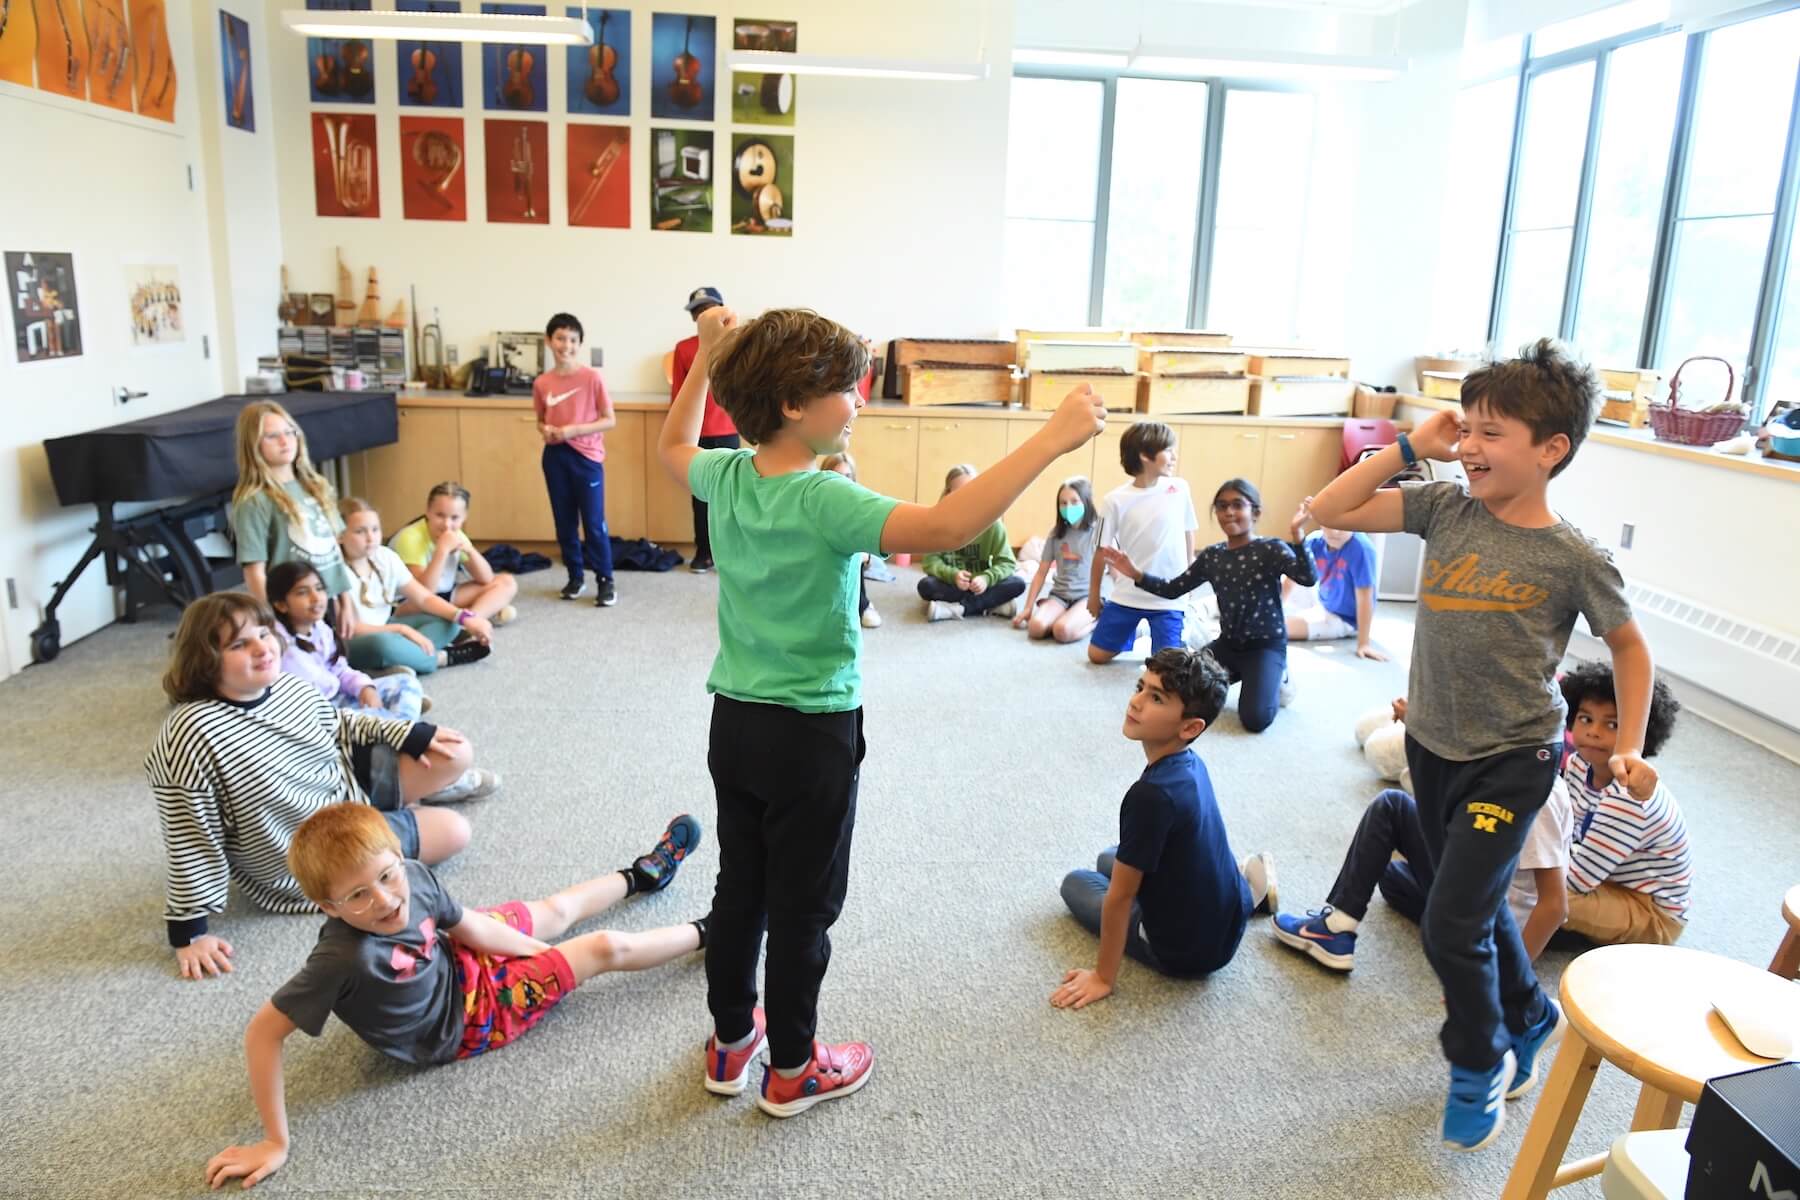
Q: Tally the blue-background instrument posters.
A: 6